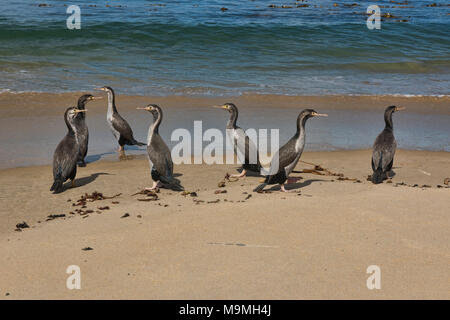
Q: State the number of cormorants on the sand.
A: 7